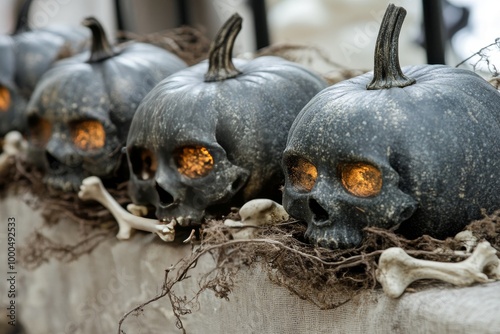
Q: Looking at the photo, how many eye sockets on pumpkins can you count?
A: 7